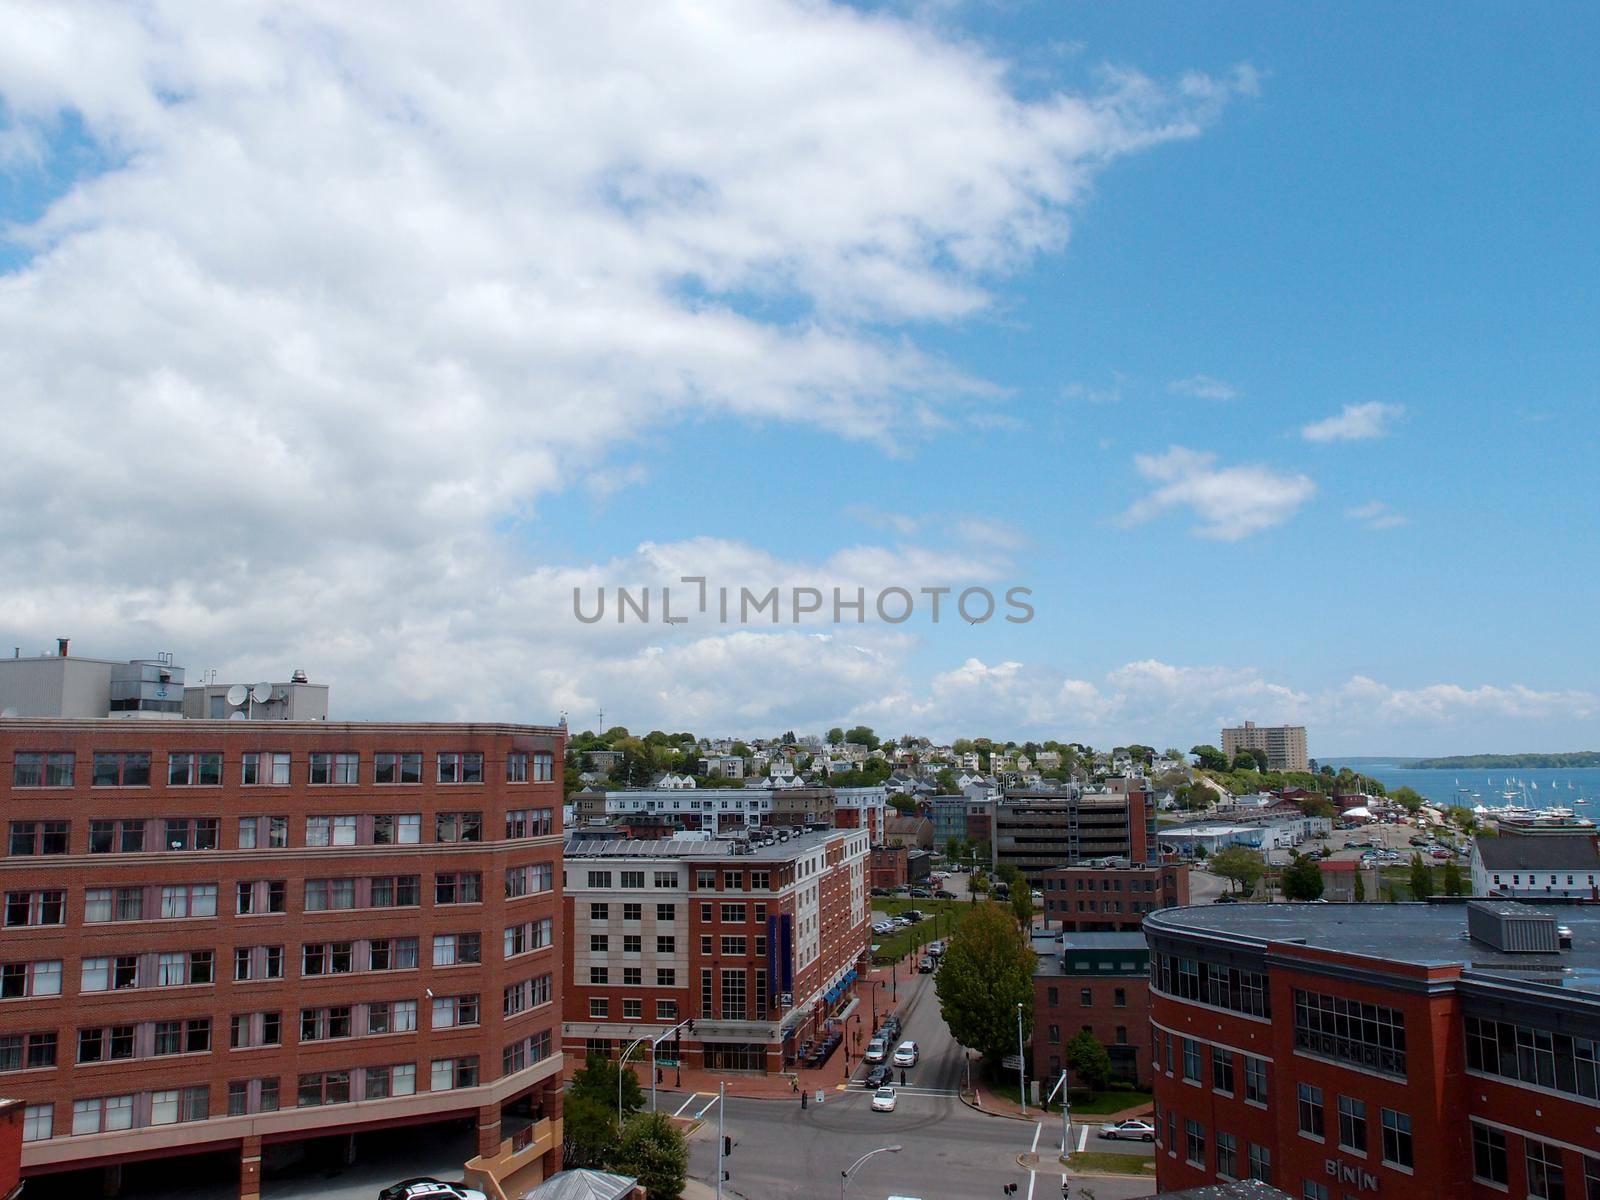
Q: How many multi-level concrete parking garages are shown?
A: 1